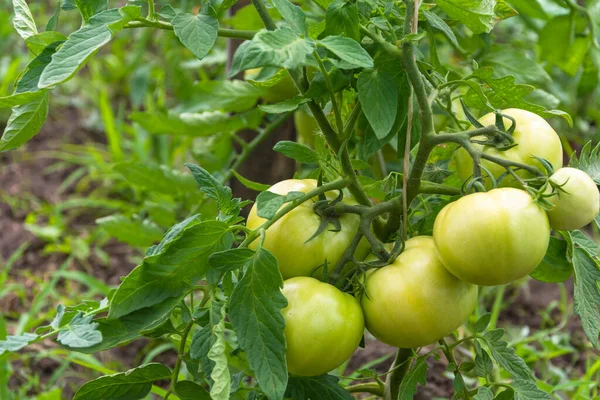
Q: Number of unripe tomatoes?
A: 6